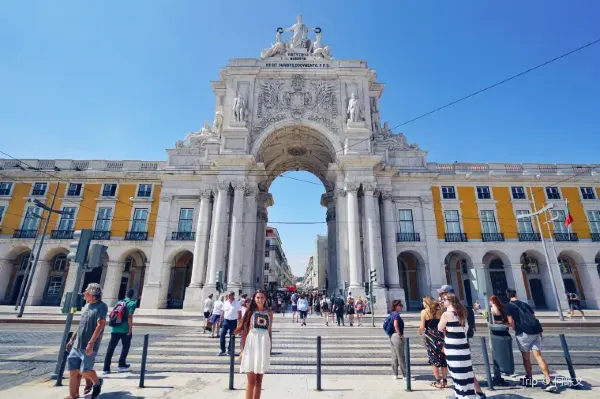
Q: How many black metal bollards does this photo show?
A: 7